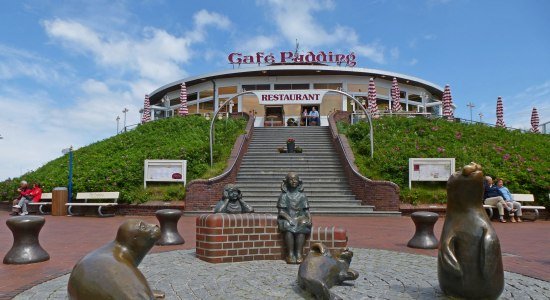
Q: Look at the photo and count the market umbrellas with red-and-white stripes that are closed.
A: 7